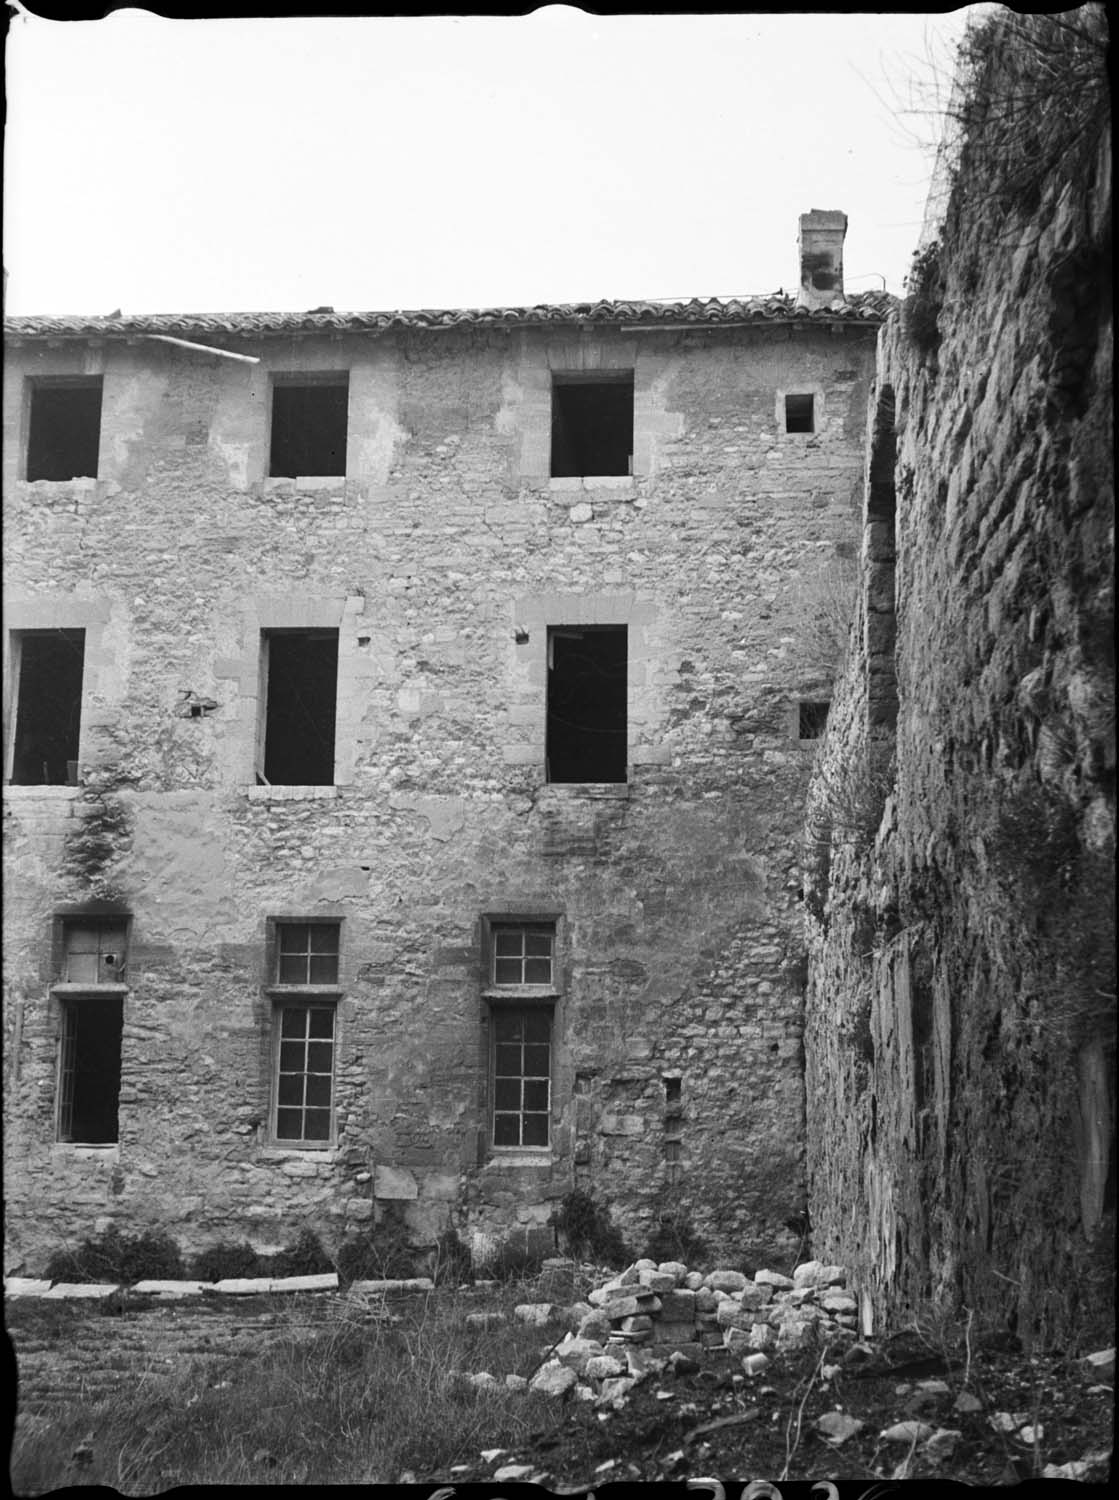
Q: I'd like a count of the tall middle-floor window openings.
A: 3